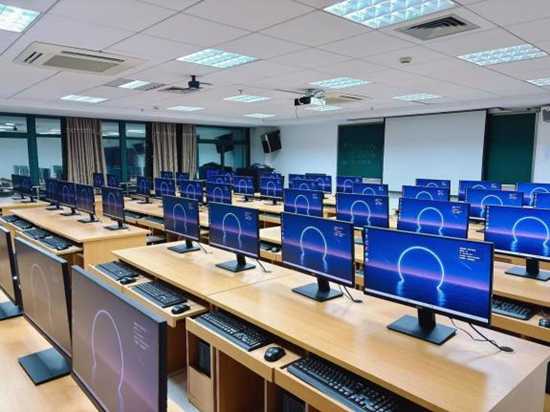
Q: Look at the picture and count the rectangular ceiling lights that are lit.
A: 13